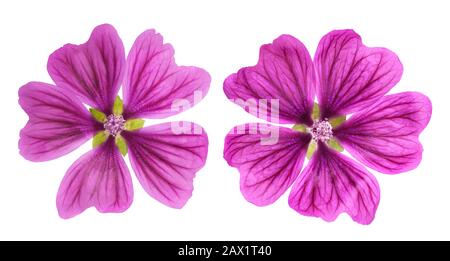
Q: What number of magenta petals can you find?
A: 10